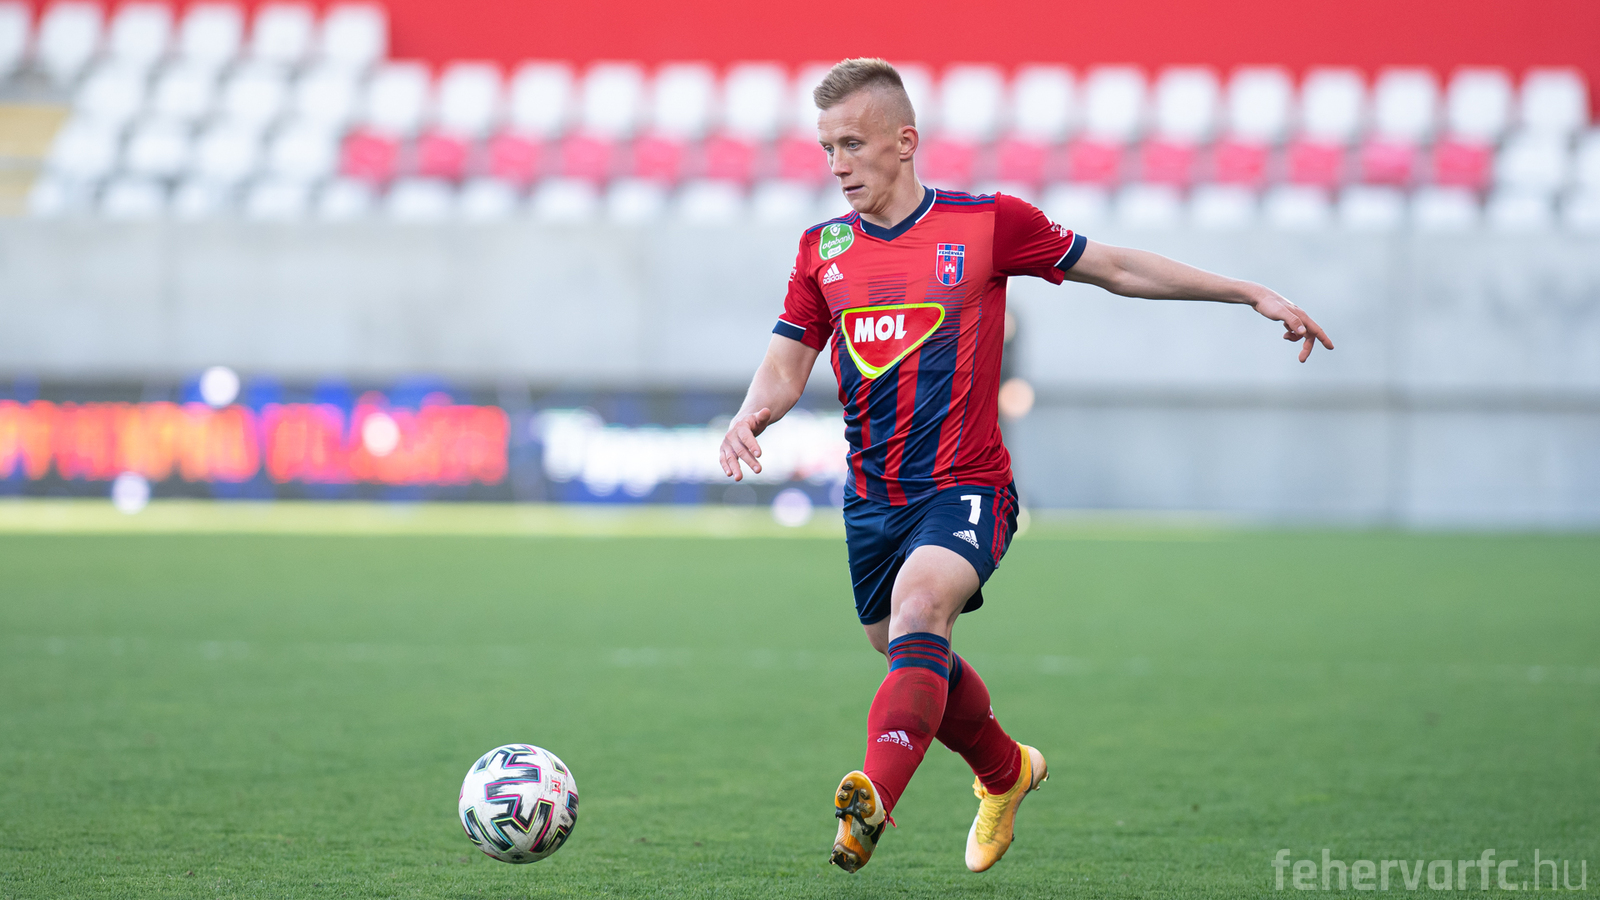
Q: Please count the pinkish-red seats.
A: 15